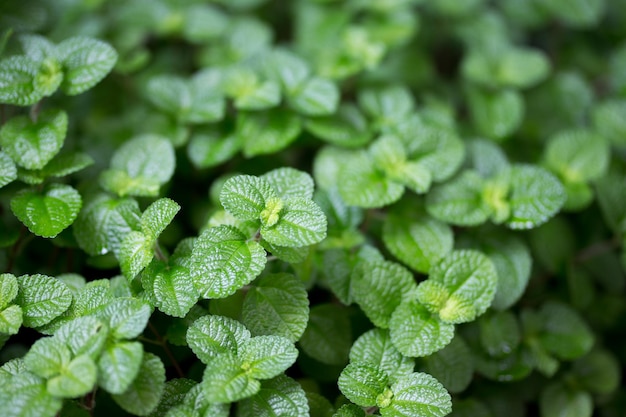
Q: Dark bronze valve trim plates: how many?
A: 0